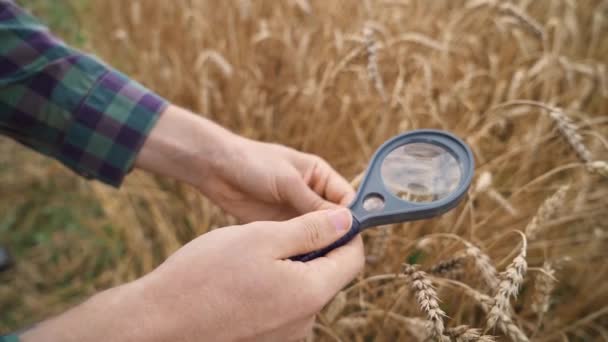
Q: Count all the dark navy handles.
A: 1